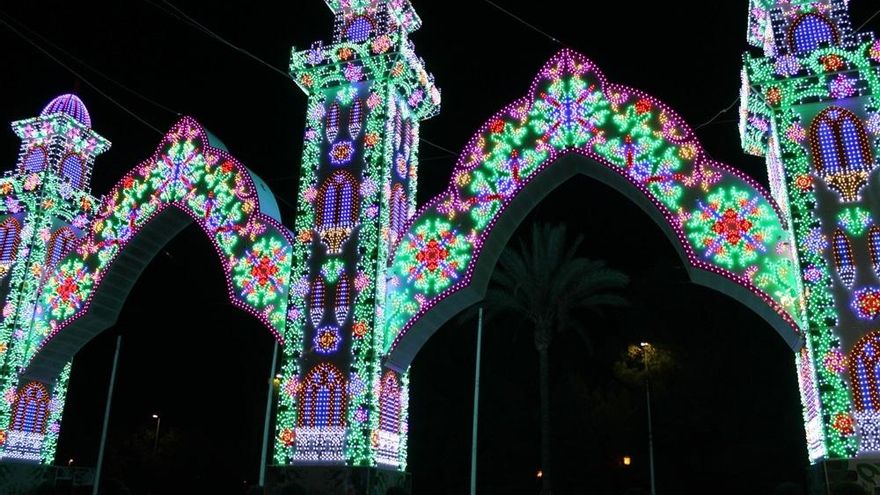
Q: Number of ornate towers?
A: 3